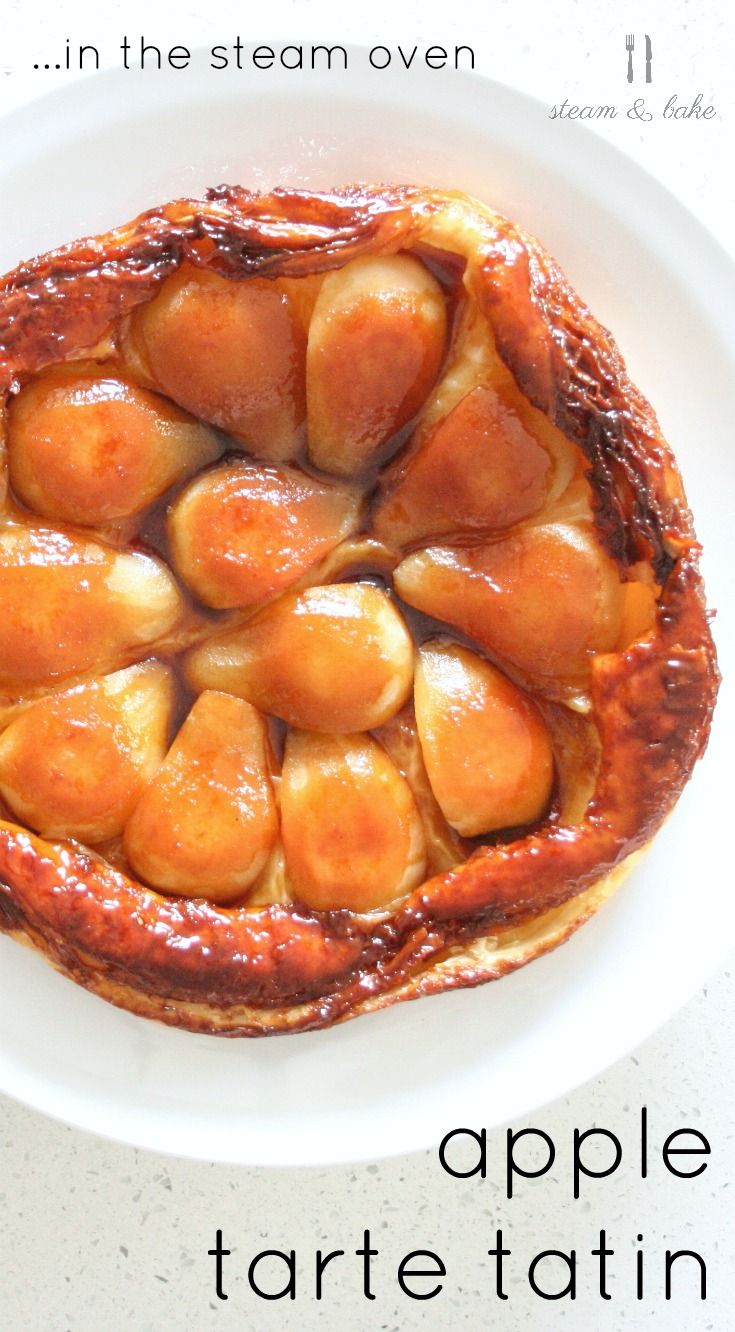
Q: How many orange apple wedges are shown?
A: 12